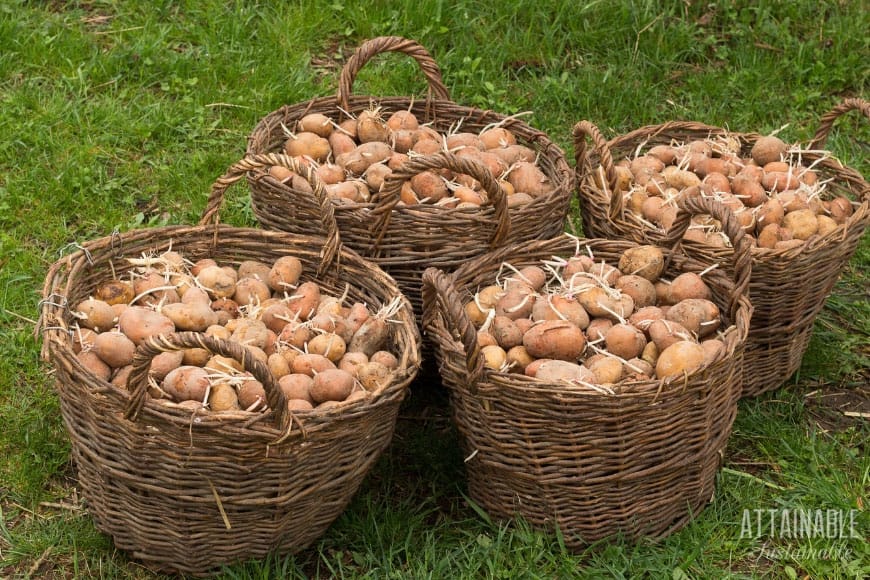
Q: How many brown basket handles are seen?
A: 8